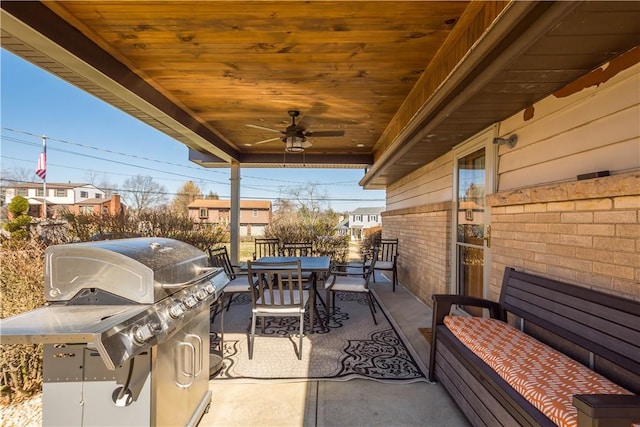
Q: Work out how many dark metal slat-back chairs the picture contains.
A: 6